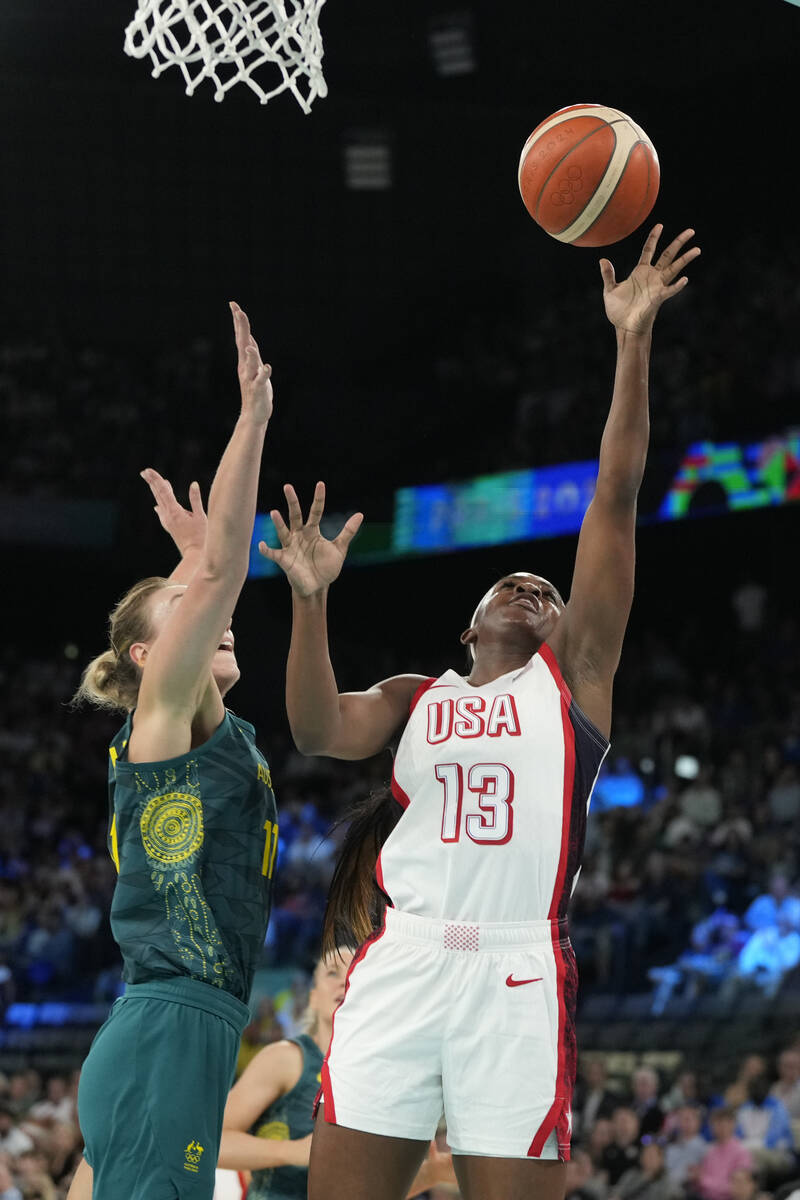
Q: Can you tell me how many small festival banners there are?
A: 0